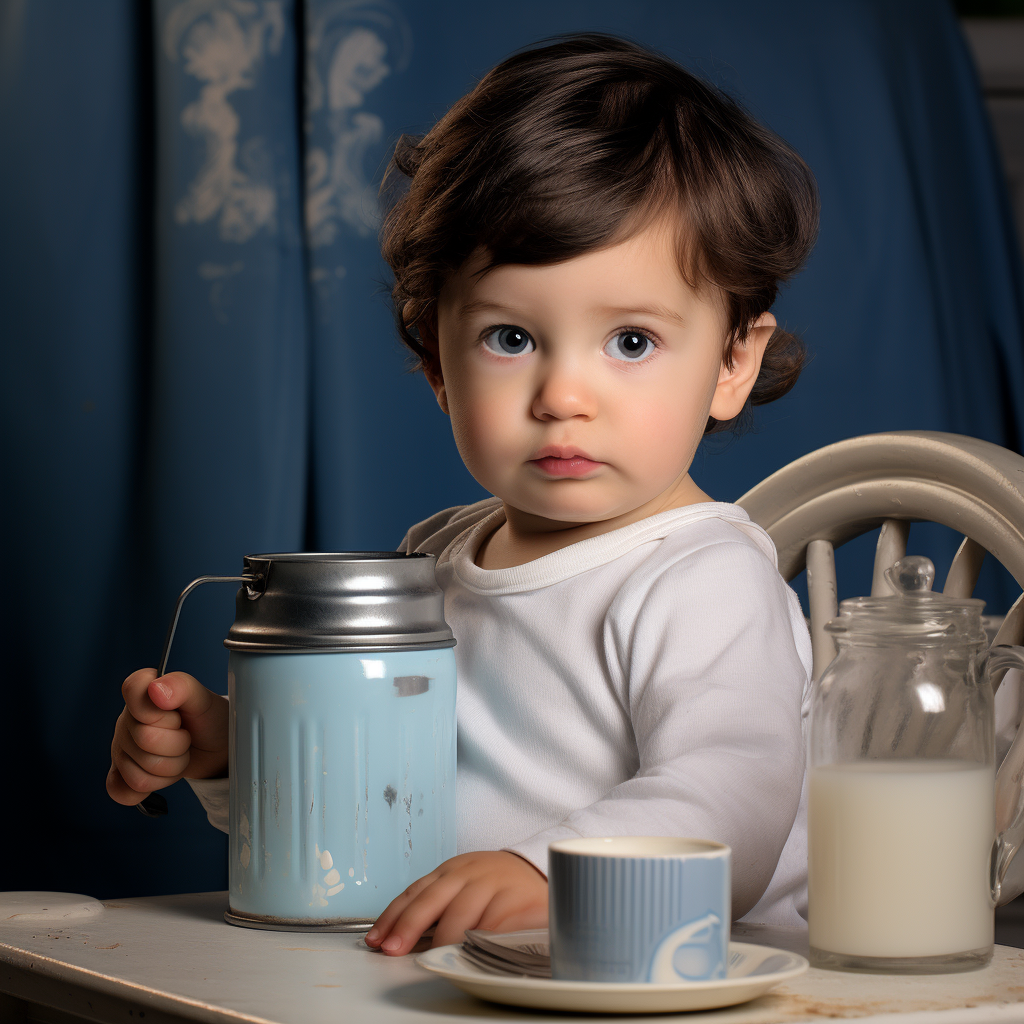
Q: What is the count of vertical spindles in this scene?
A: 4